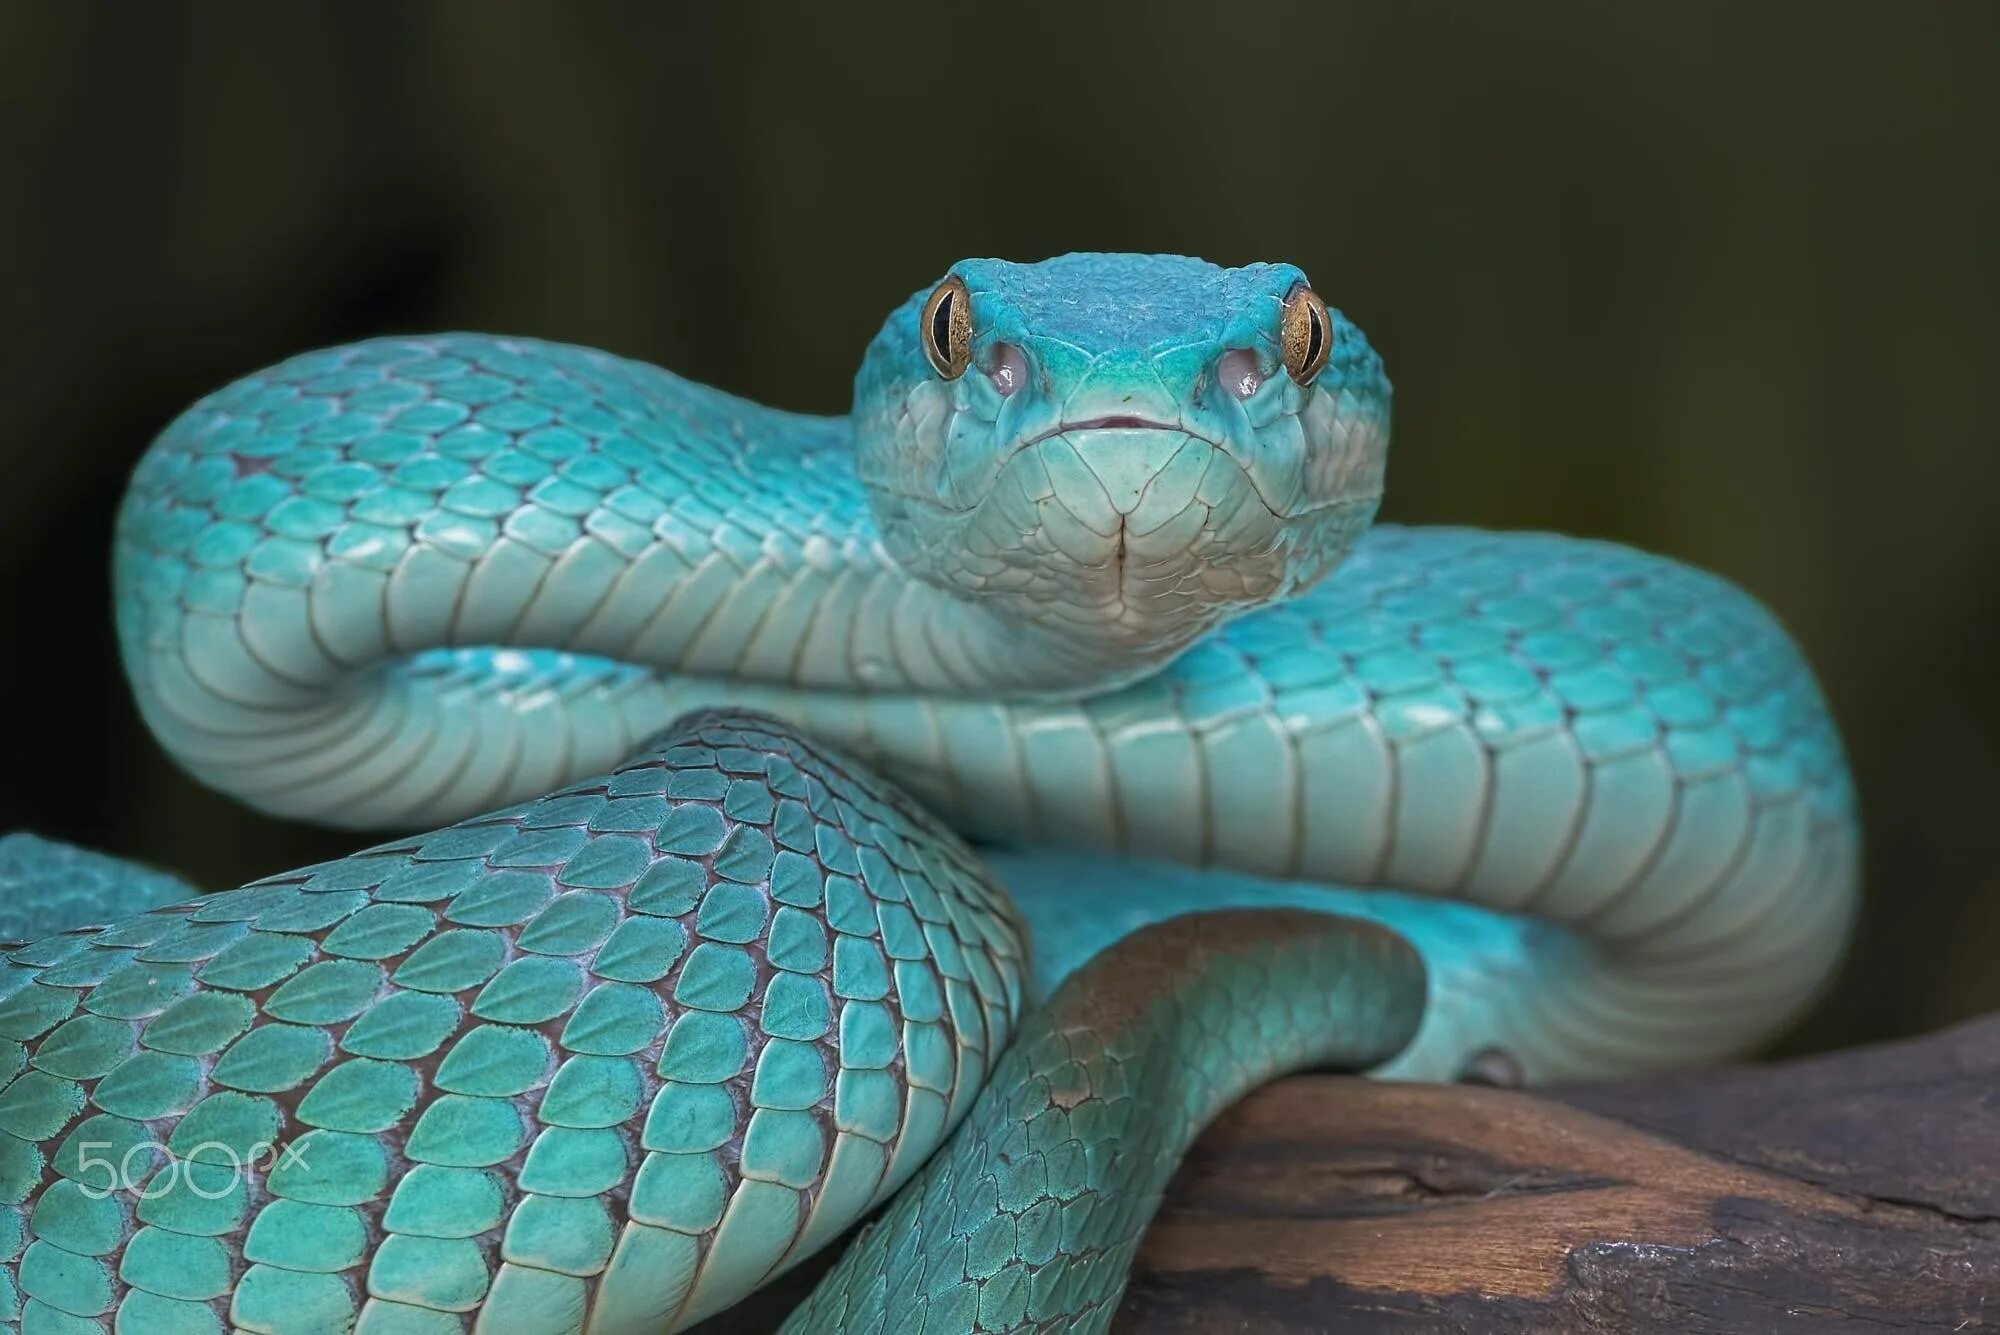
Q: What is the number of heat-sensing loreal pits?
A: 2